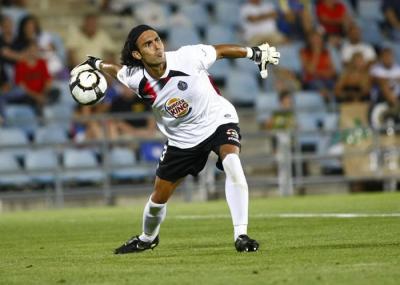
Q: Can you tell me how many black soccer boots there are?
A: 2